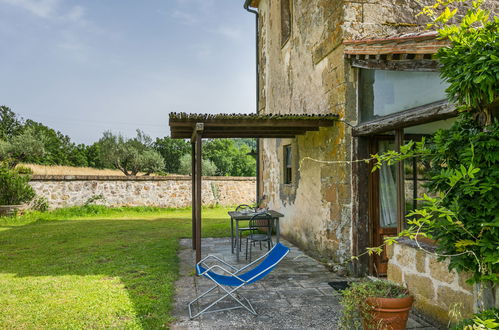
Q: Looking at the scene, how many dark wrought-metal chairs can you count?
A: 2